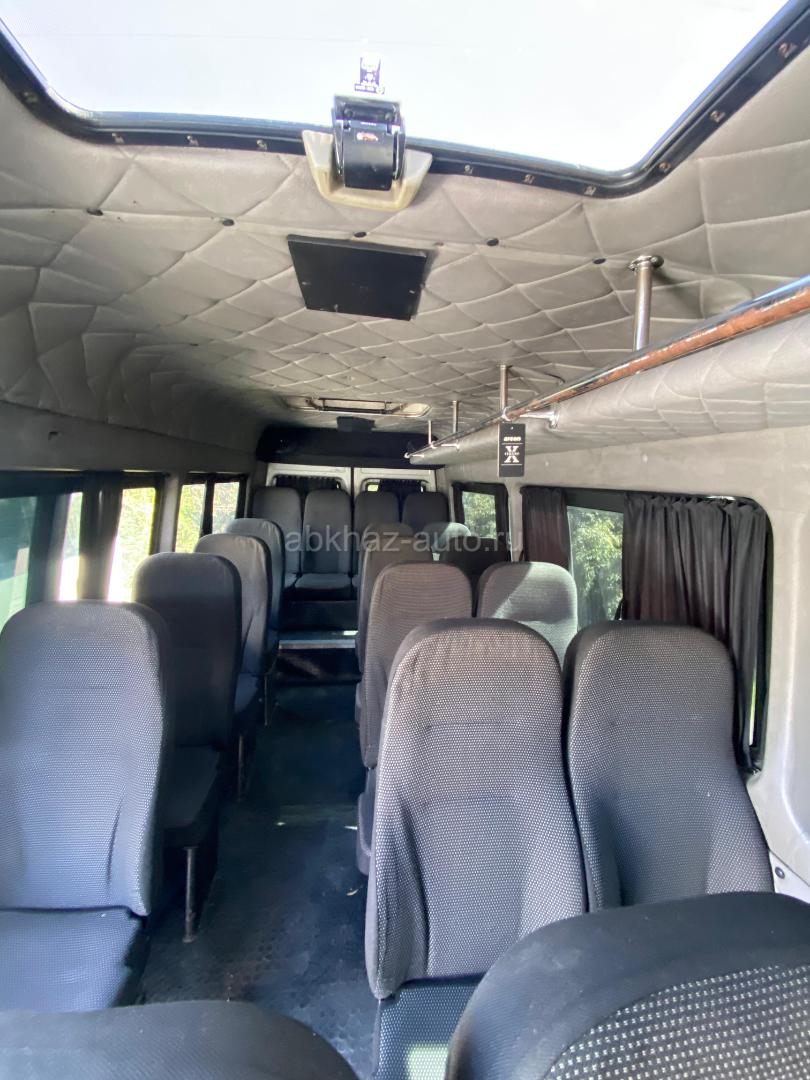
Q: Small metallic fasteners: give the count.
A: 10